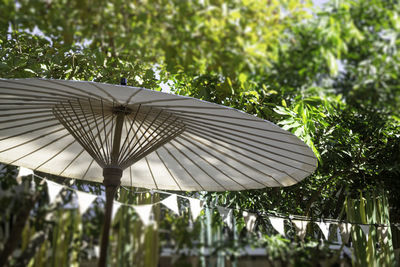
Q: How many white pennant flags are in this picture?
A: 15